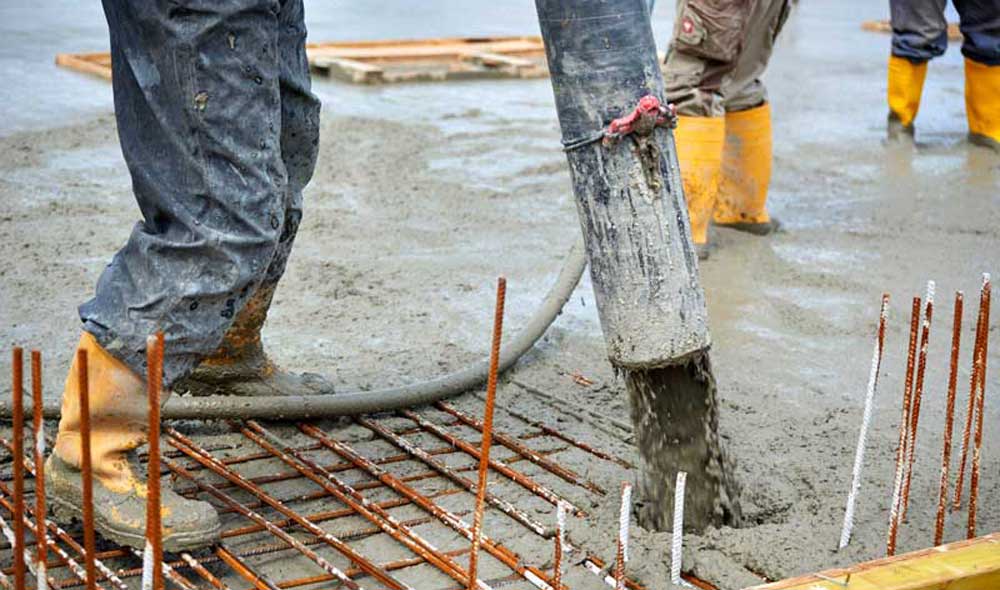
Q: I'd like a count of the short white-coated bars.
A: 3